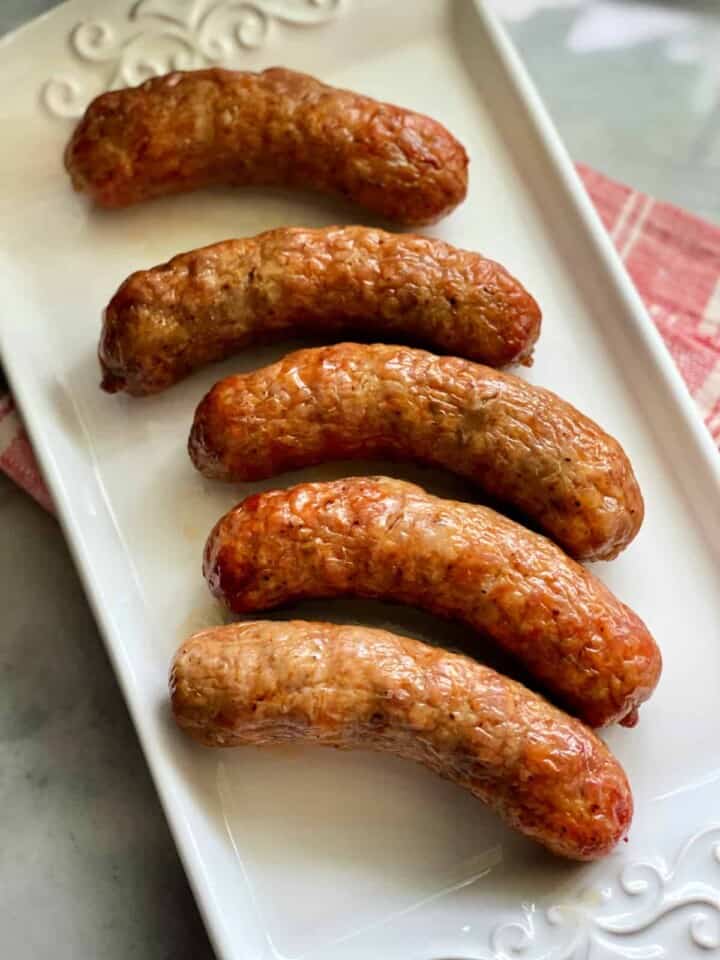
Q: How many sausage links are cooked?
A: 5